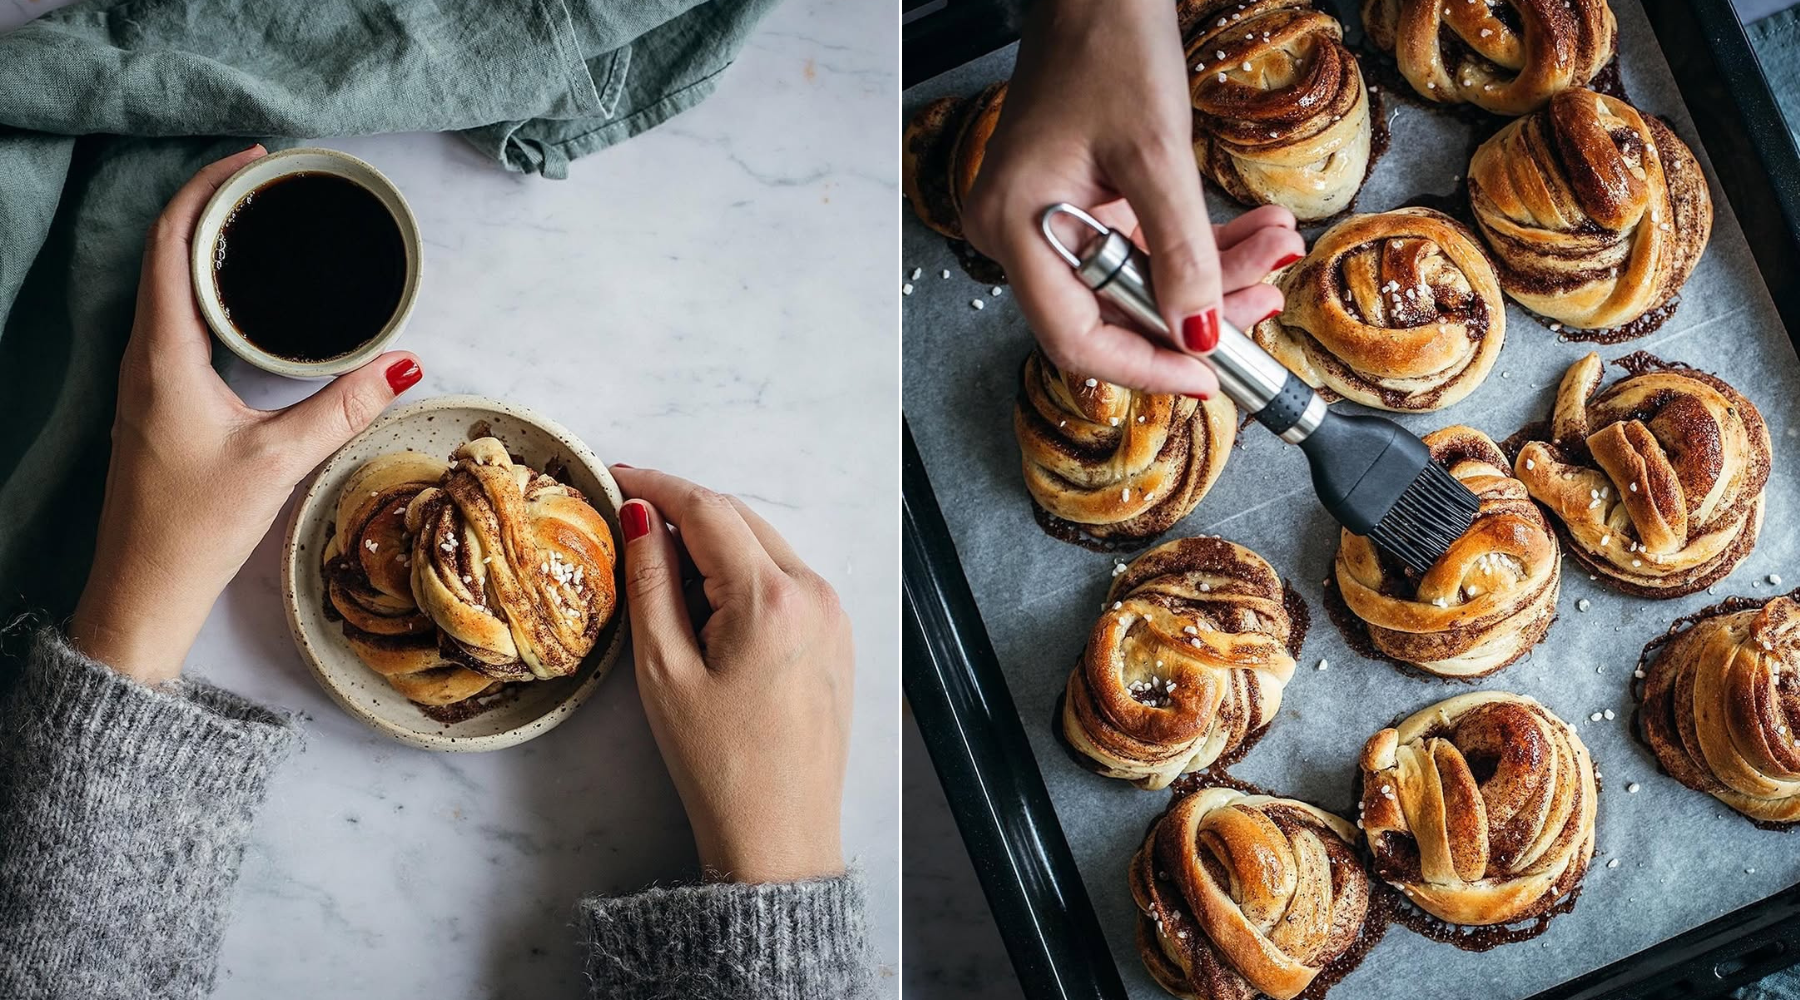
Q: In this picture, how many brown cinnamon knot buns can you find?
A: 14